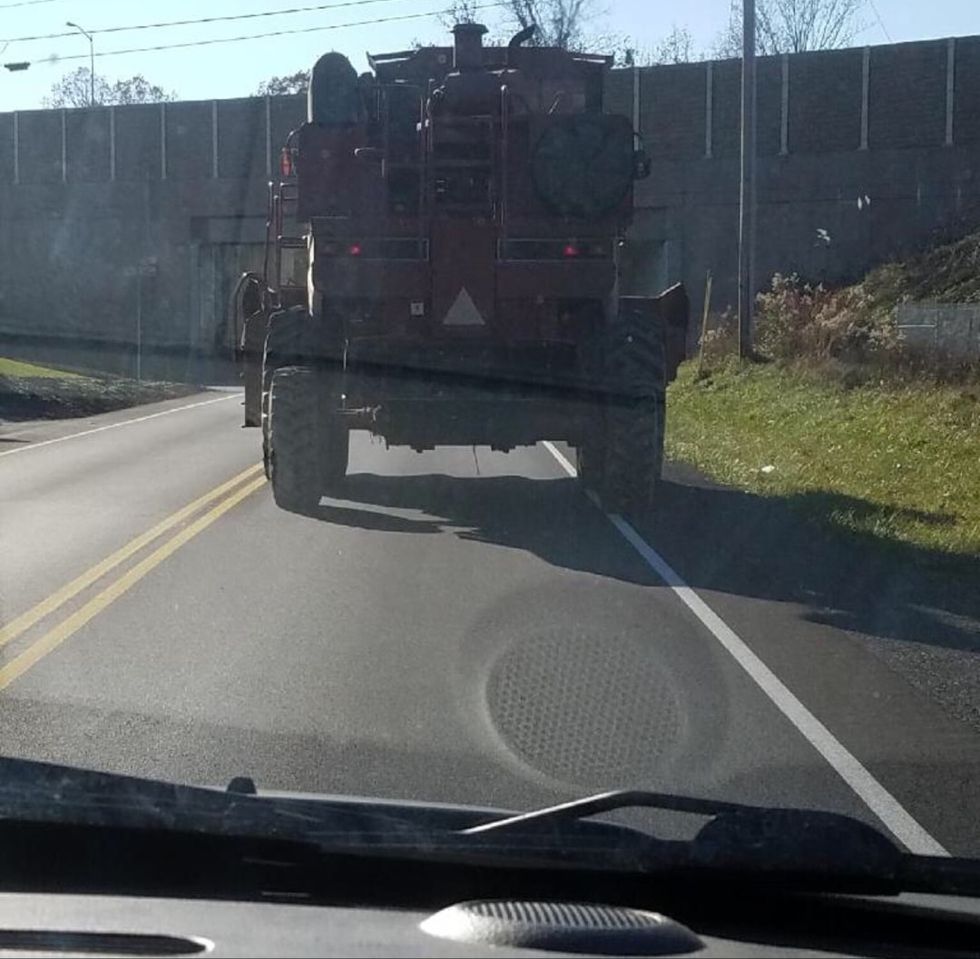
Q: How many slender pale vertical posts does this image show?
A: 11